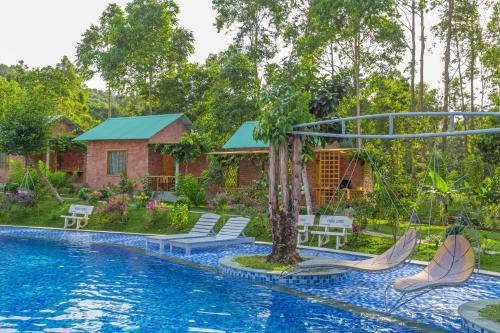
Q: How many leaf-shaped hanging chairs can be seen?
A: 2